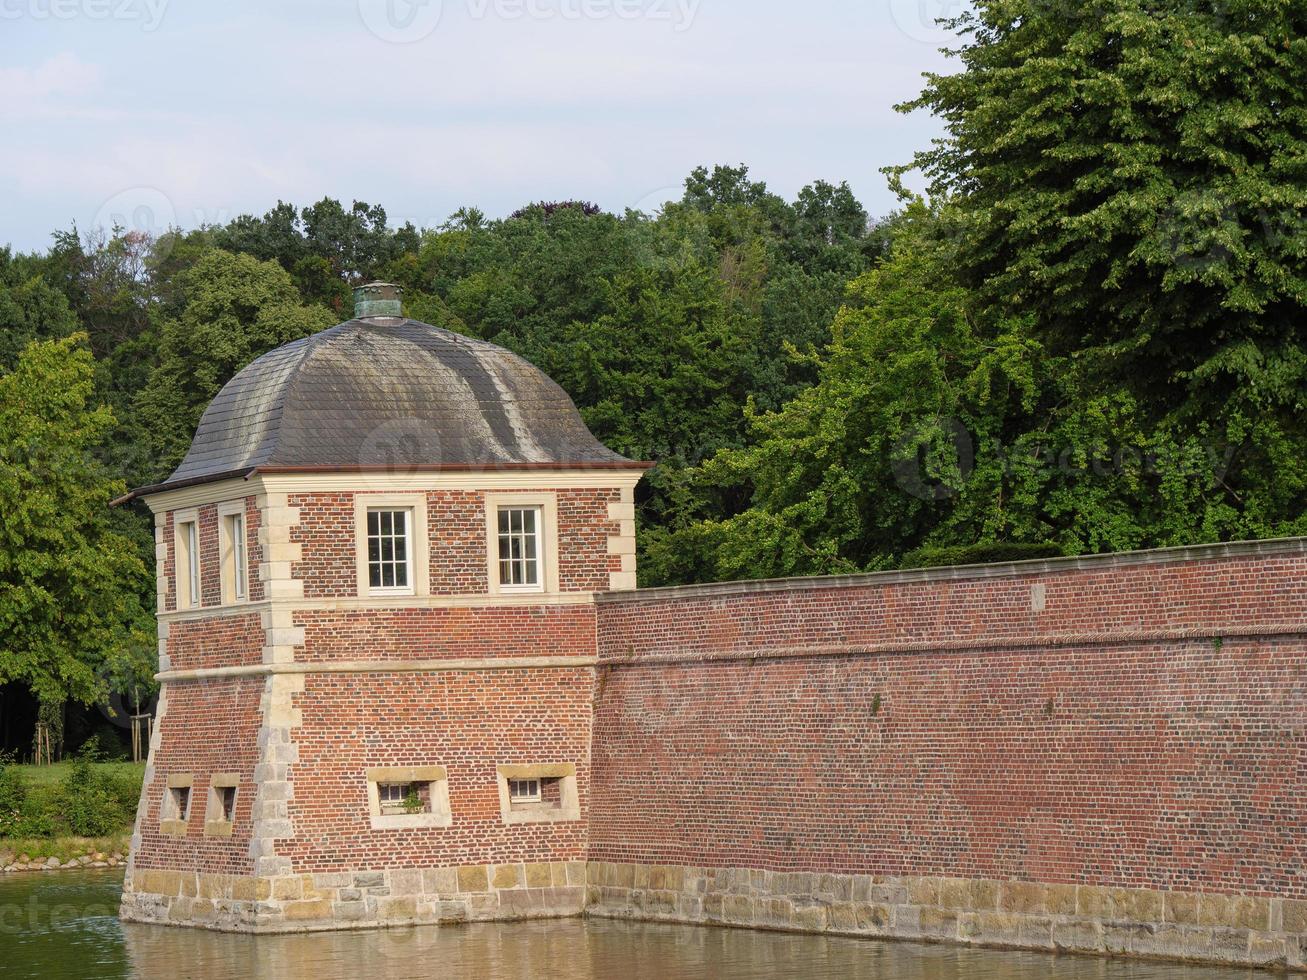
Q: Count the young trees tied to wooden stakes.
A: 2